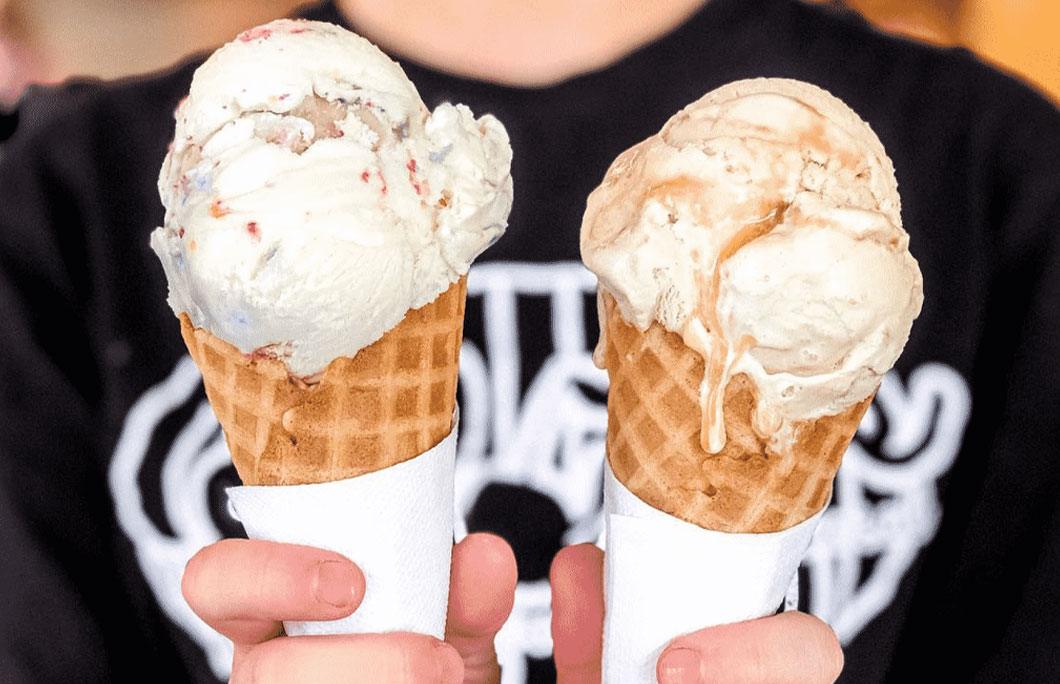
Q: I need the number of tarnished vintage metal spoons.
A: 0